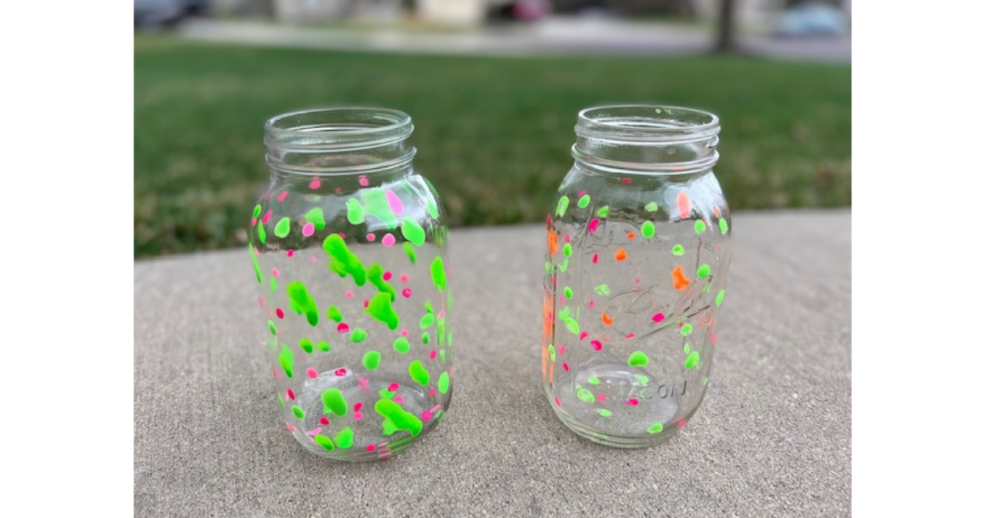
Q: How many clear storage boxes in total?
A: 0